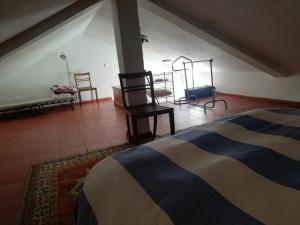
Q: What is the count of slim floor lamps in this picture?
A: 1